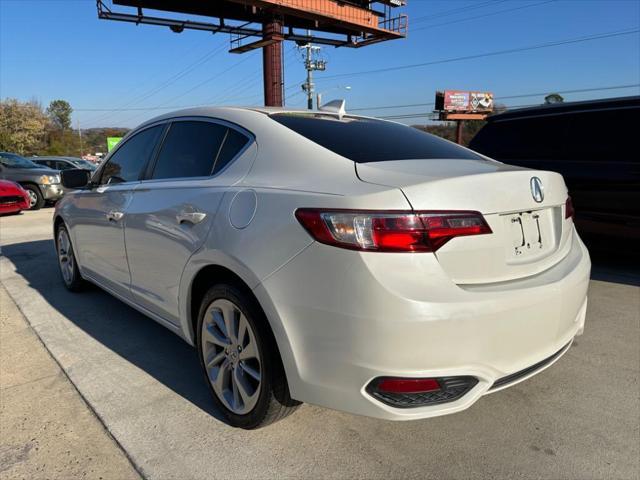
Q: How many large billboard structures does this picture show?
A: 2